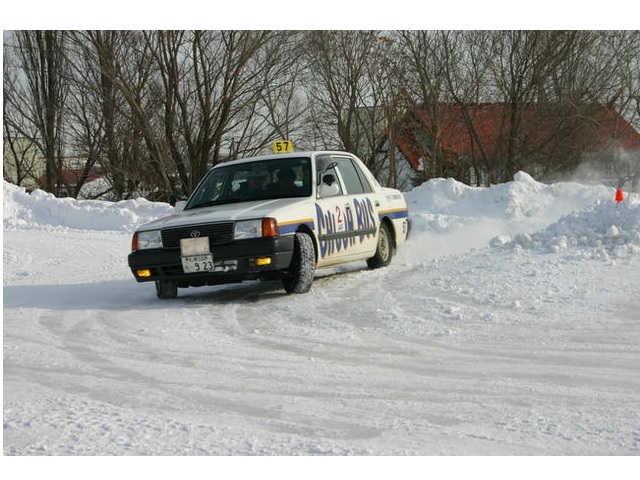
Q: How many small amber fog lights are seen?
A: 2